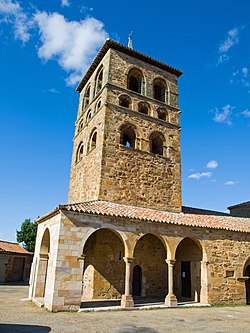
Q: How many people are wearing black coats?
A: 0